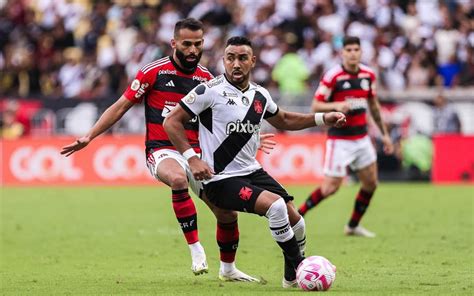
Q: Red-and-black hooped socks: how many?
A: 4